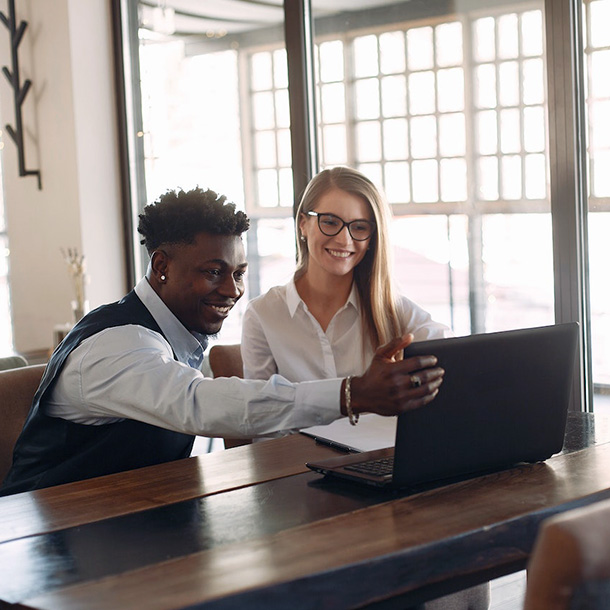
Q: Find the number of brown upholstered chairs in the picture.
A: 3